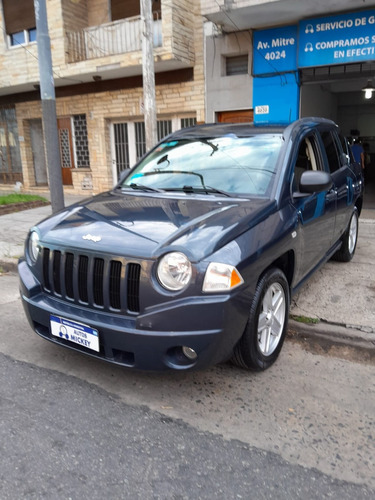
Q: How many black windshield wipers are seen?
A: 2